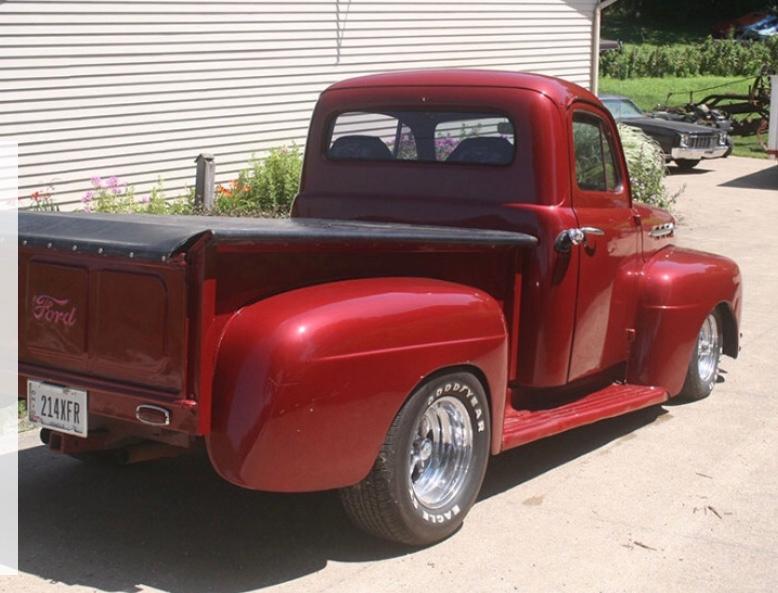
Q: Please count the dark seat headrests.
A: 2